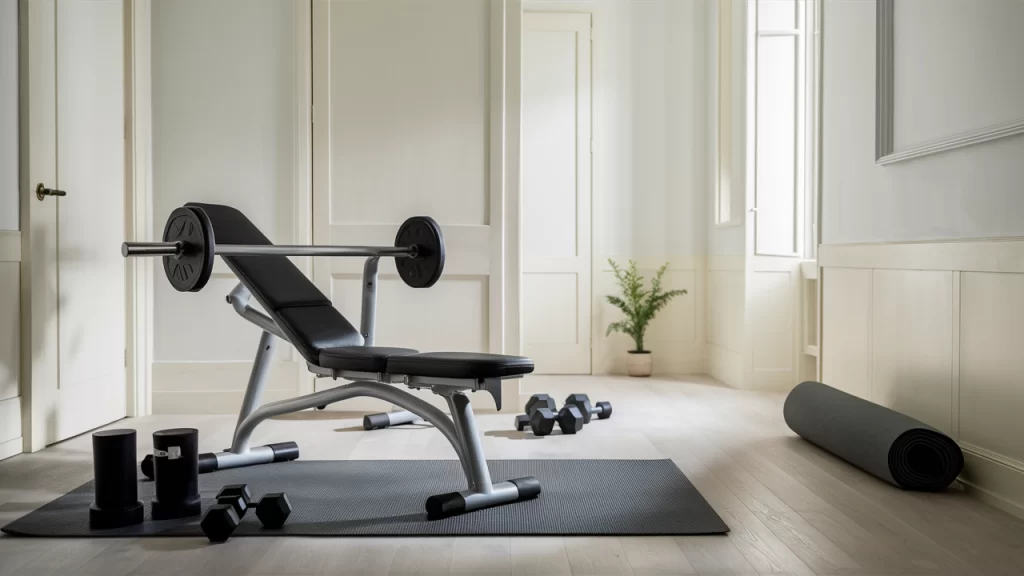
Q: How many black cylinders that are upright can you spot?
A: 2